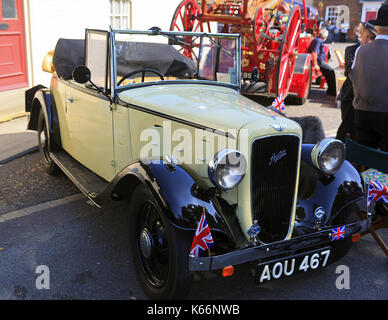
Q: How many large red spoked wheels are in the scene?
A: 2